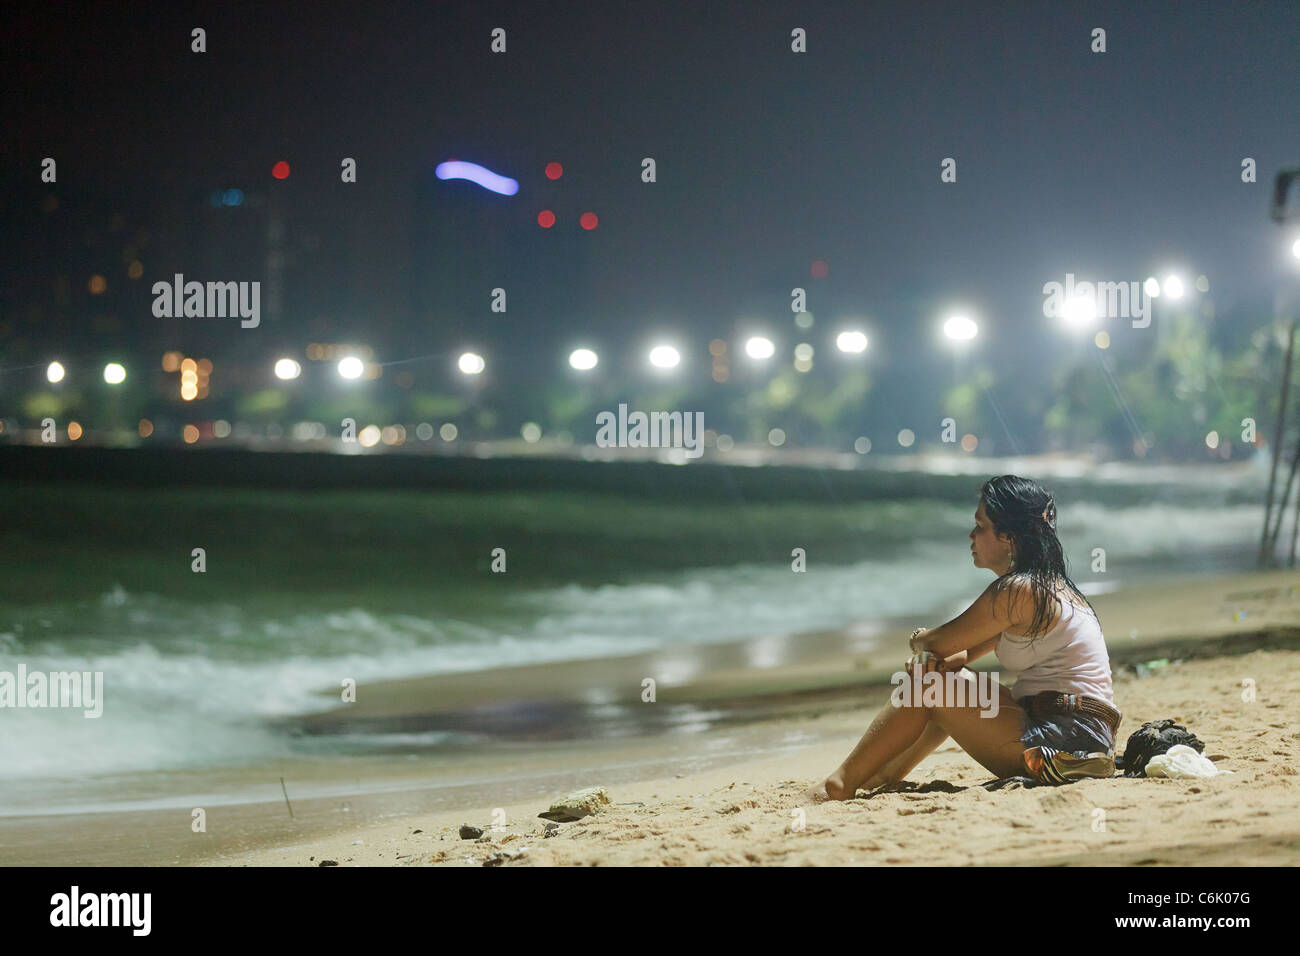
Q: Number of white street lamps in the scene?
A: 14